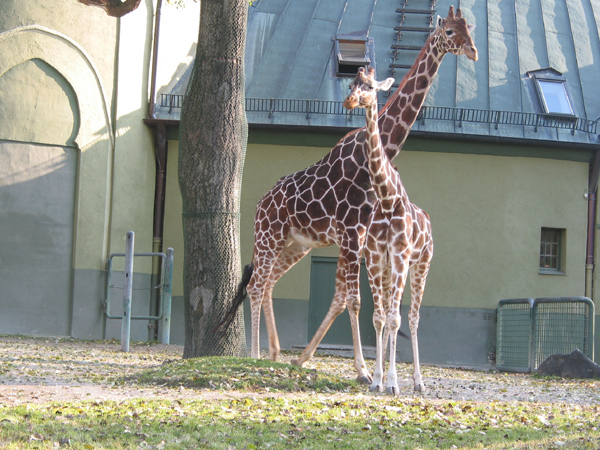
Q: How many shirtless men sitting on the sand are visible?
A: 0